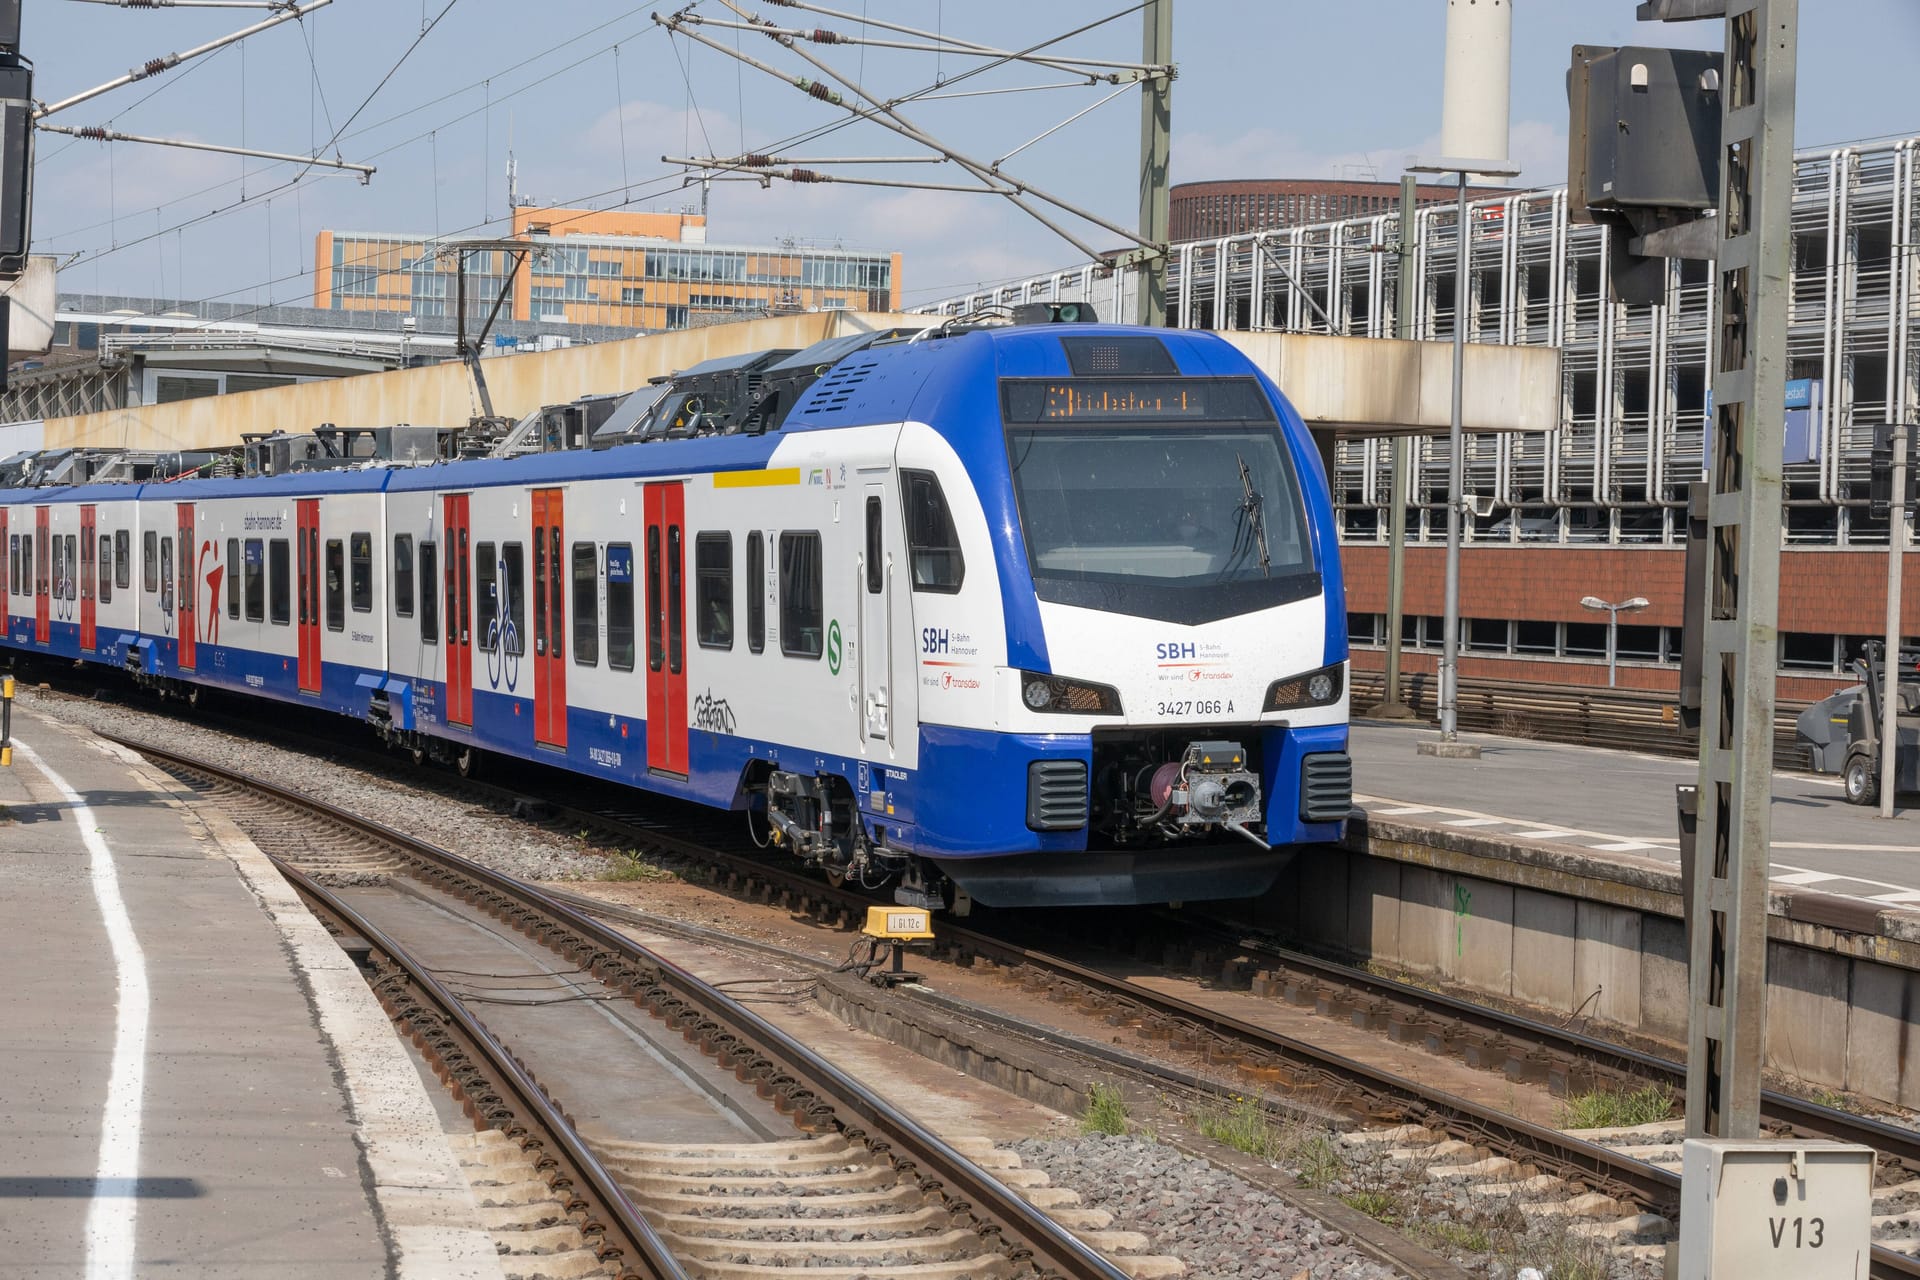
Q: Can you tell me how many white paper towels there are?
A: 0